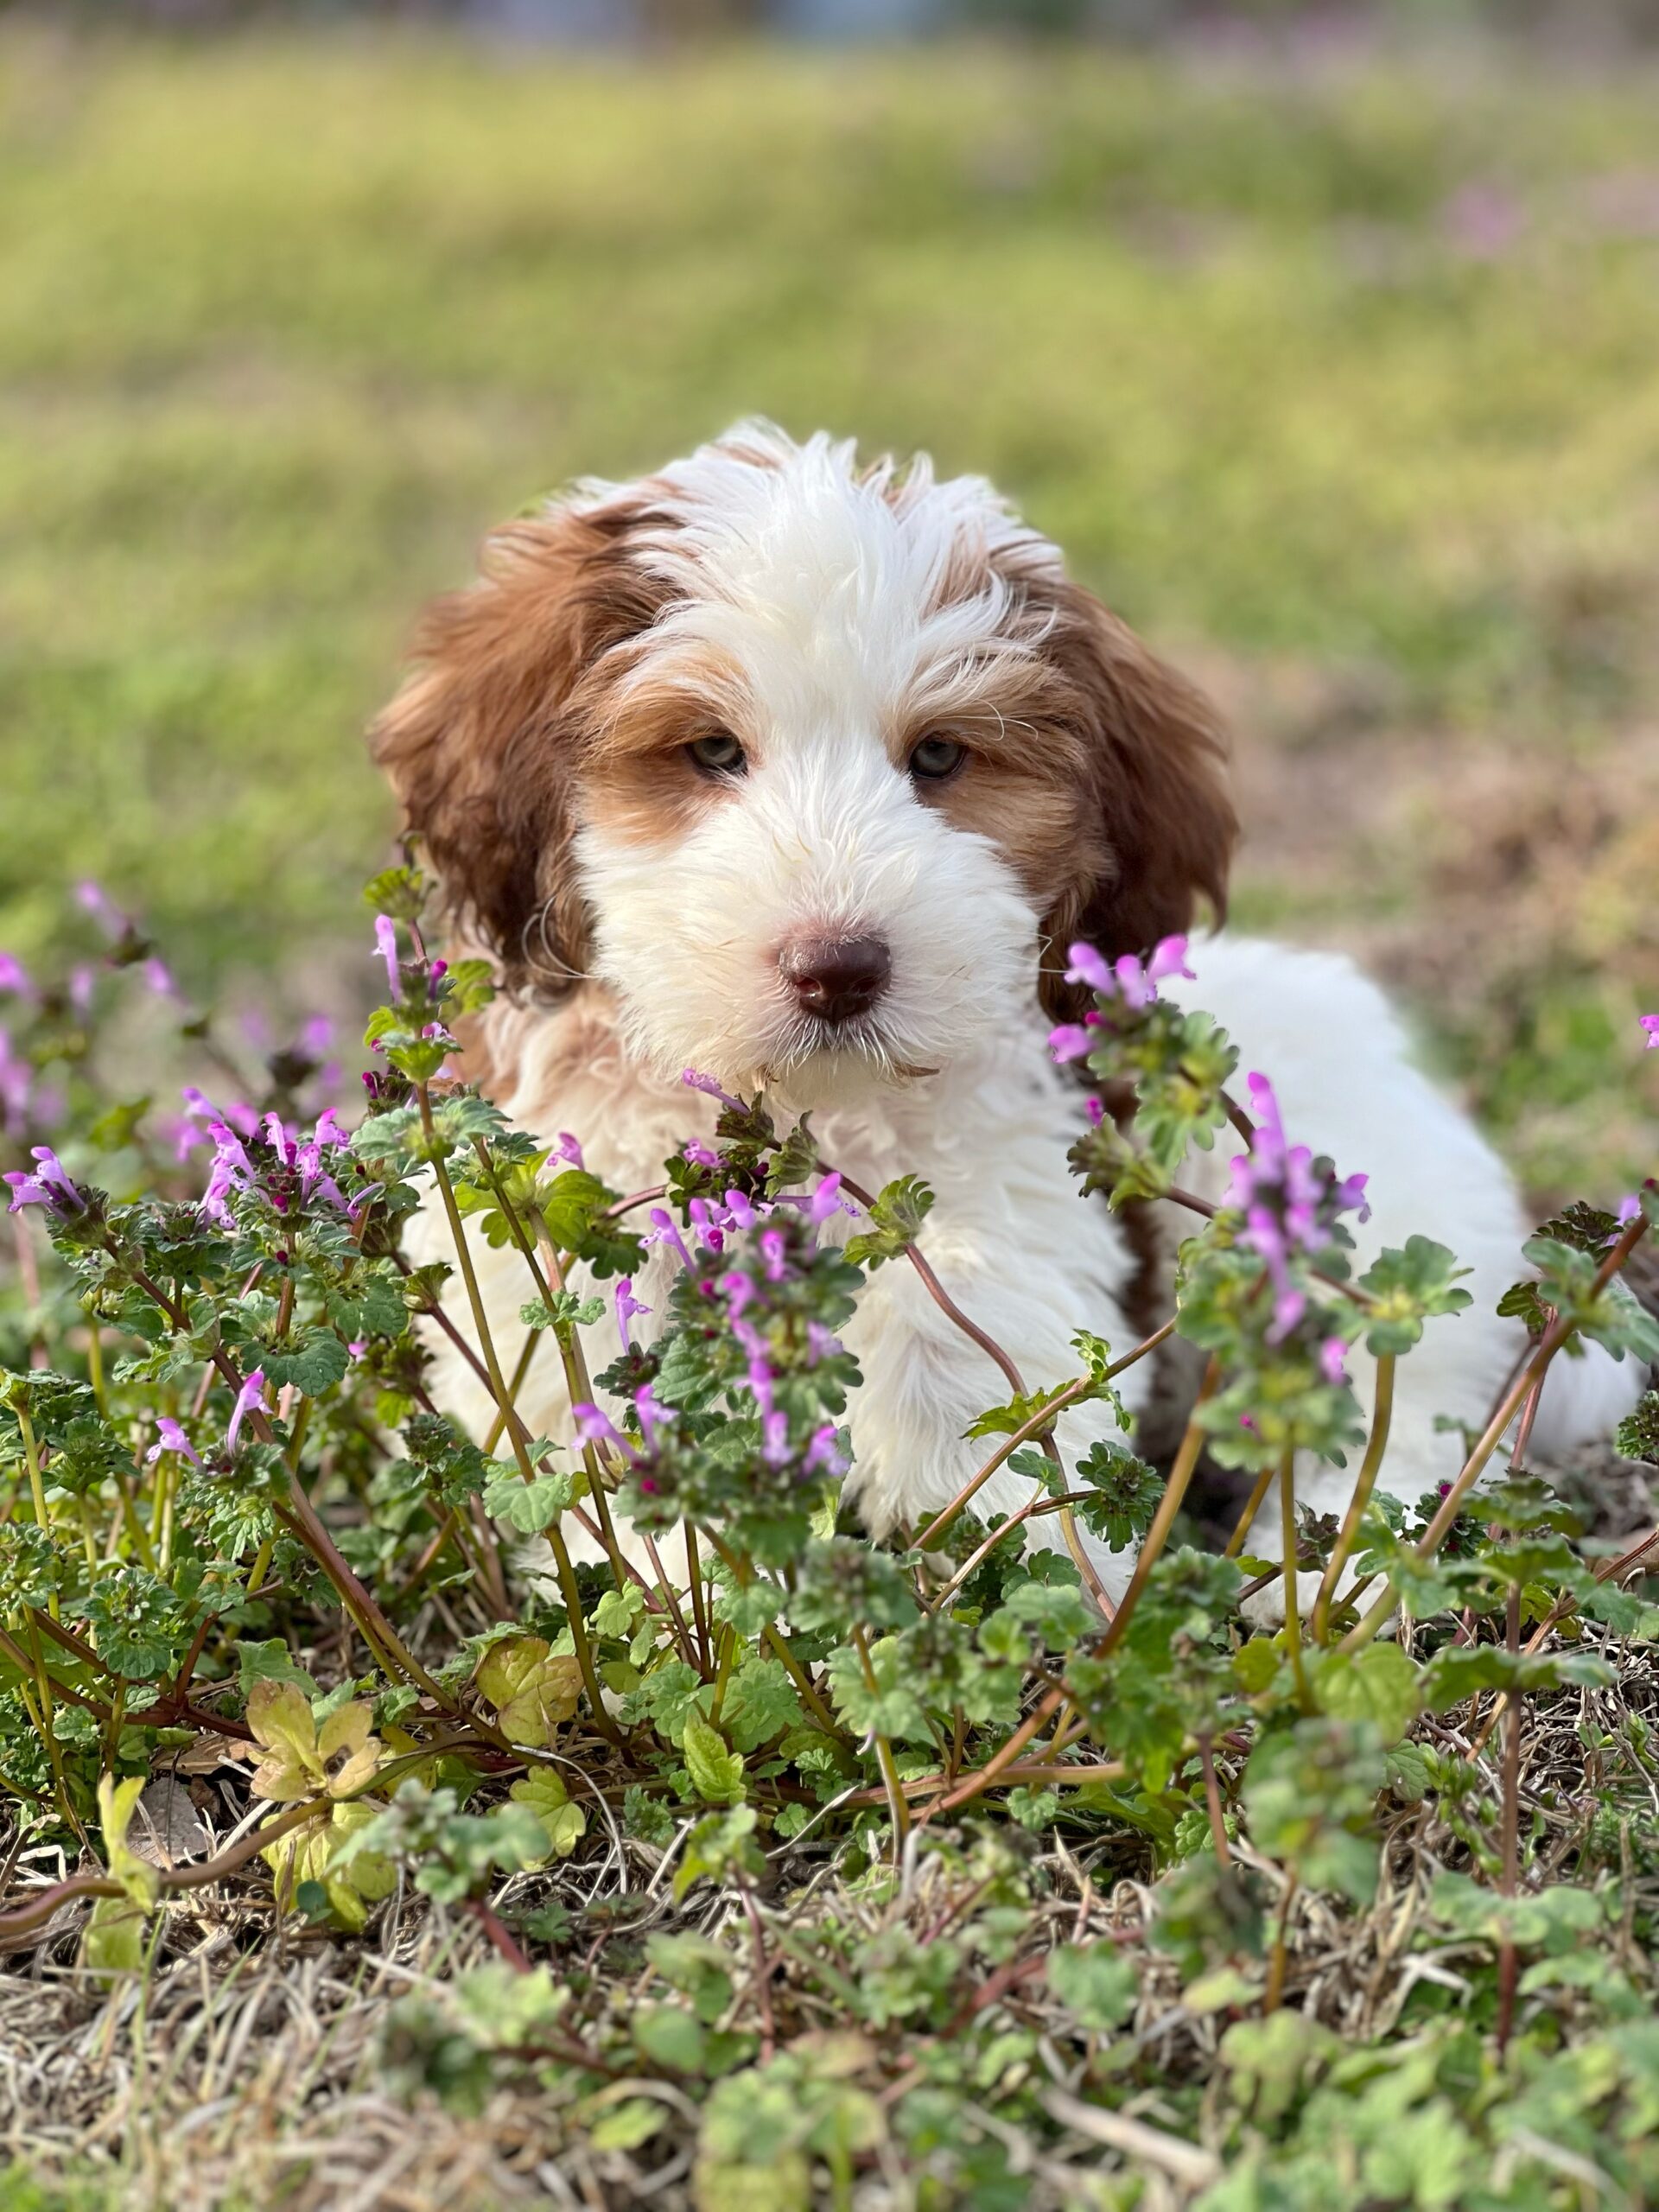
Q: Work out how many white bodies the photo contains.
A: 1